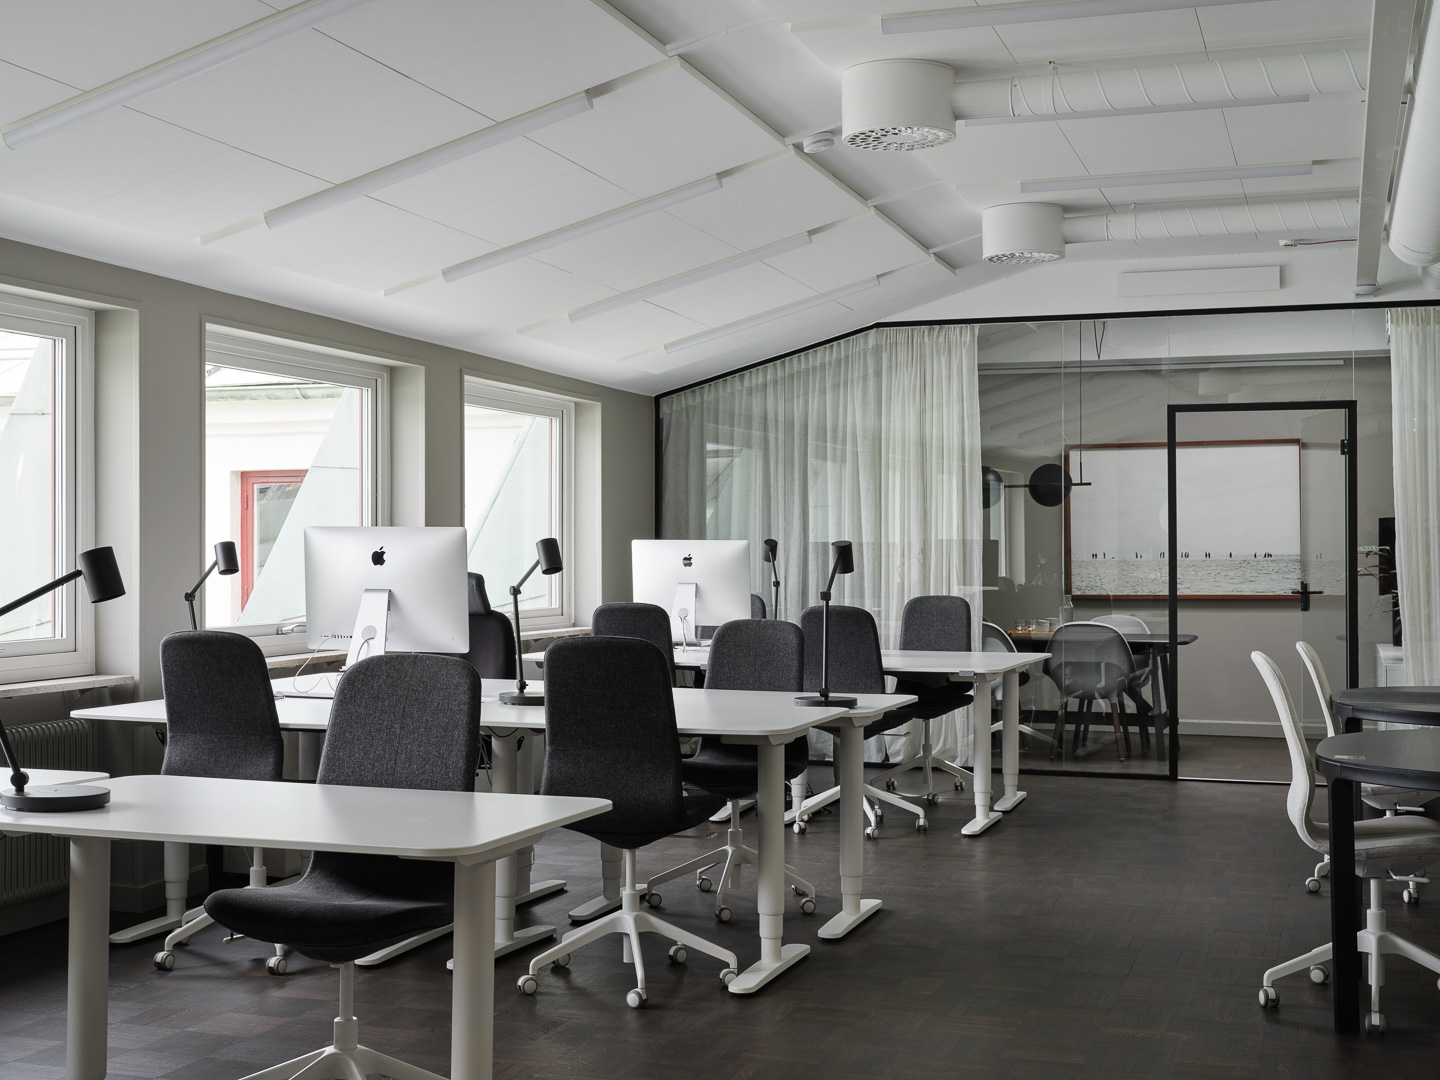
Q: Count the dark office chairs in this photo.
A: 9